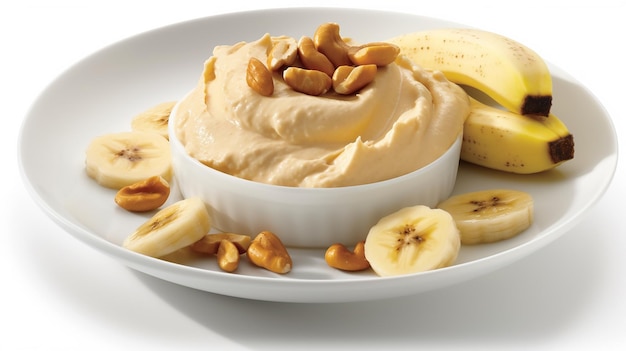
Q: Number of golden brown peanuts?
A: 12